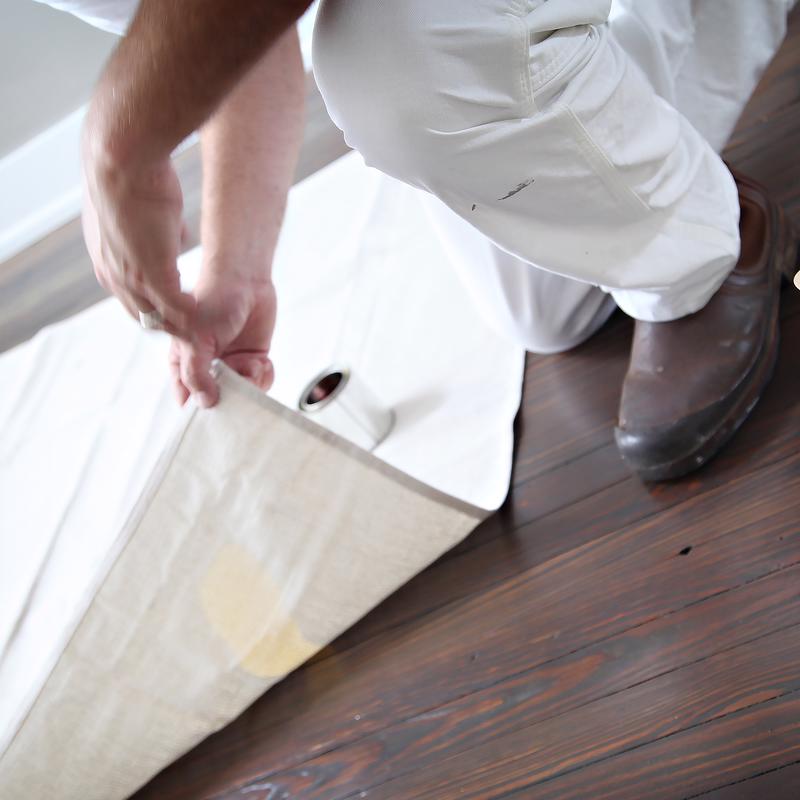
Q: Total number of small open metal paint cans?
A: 1